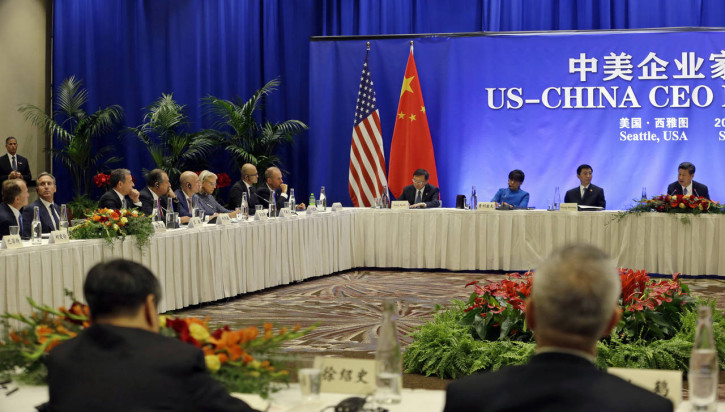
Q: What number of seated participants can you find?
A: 14